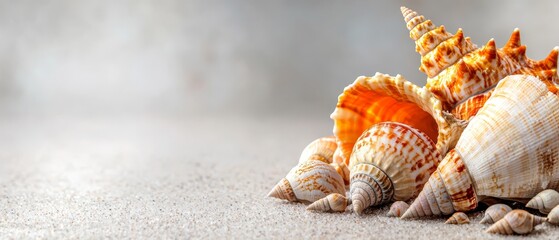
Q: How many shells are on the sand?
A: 13